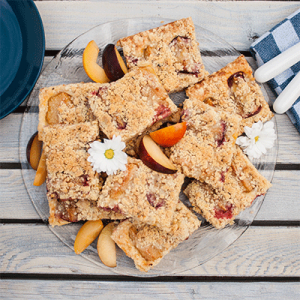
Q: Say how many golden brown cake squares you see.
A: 10